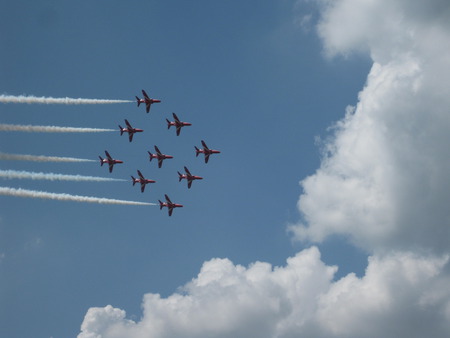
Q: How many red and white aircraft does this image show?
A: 9